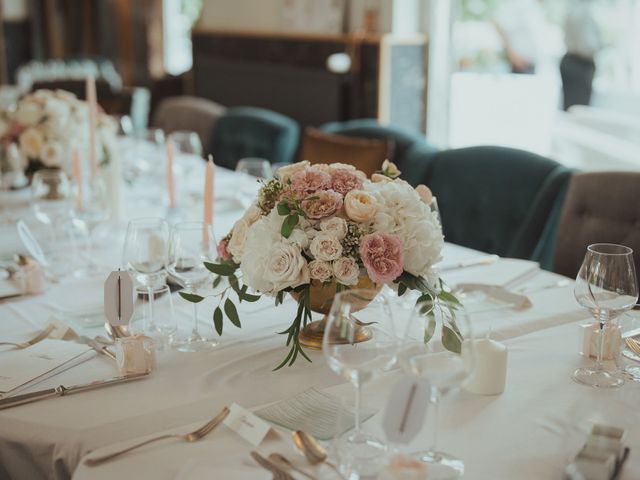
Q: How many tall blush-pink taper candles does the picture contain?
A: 4